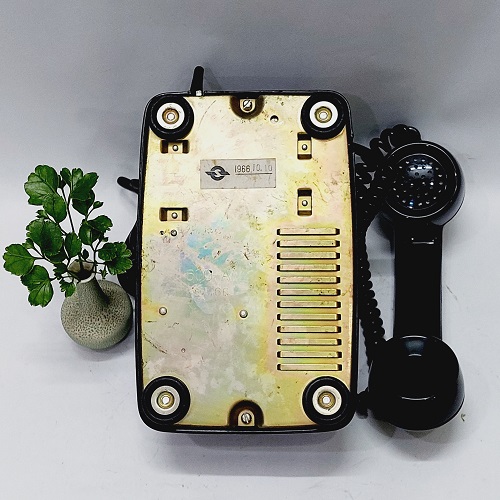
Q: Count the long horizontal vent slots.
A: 12